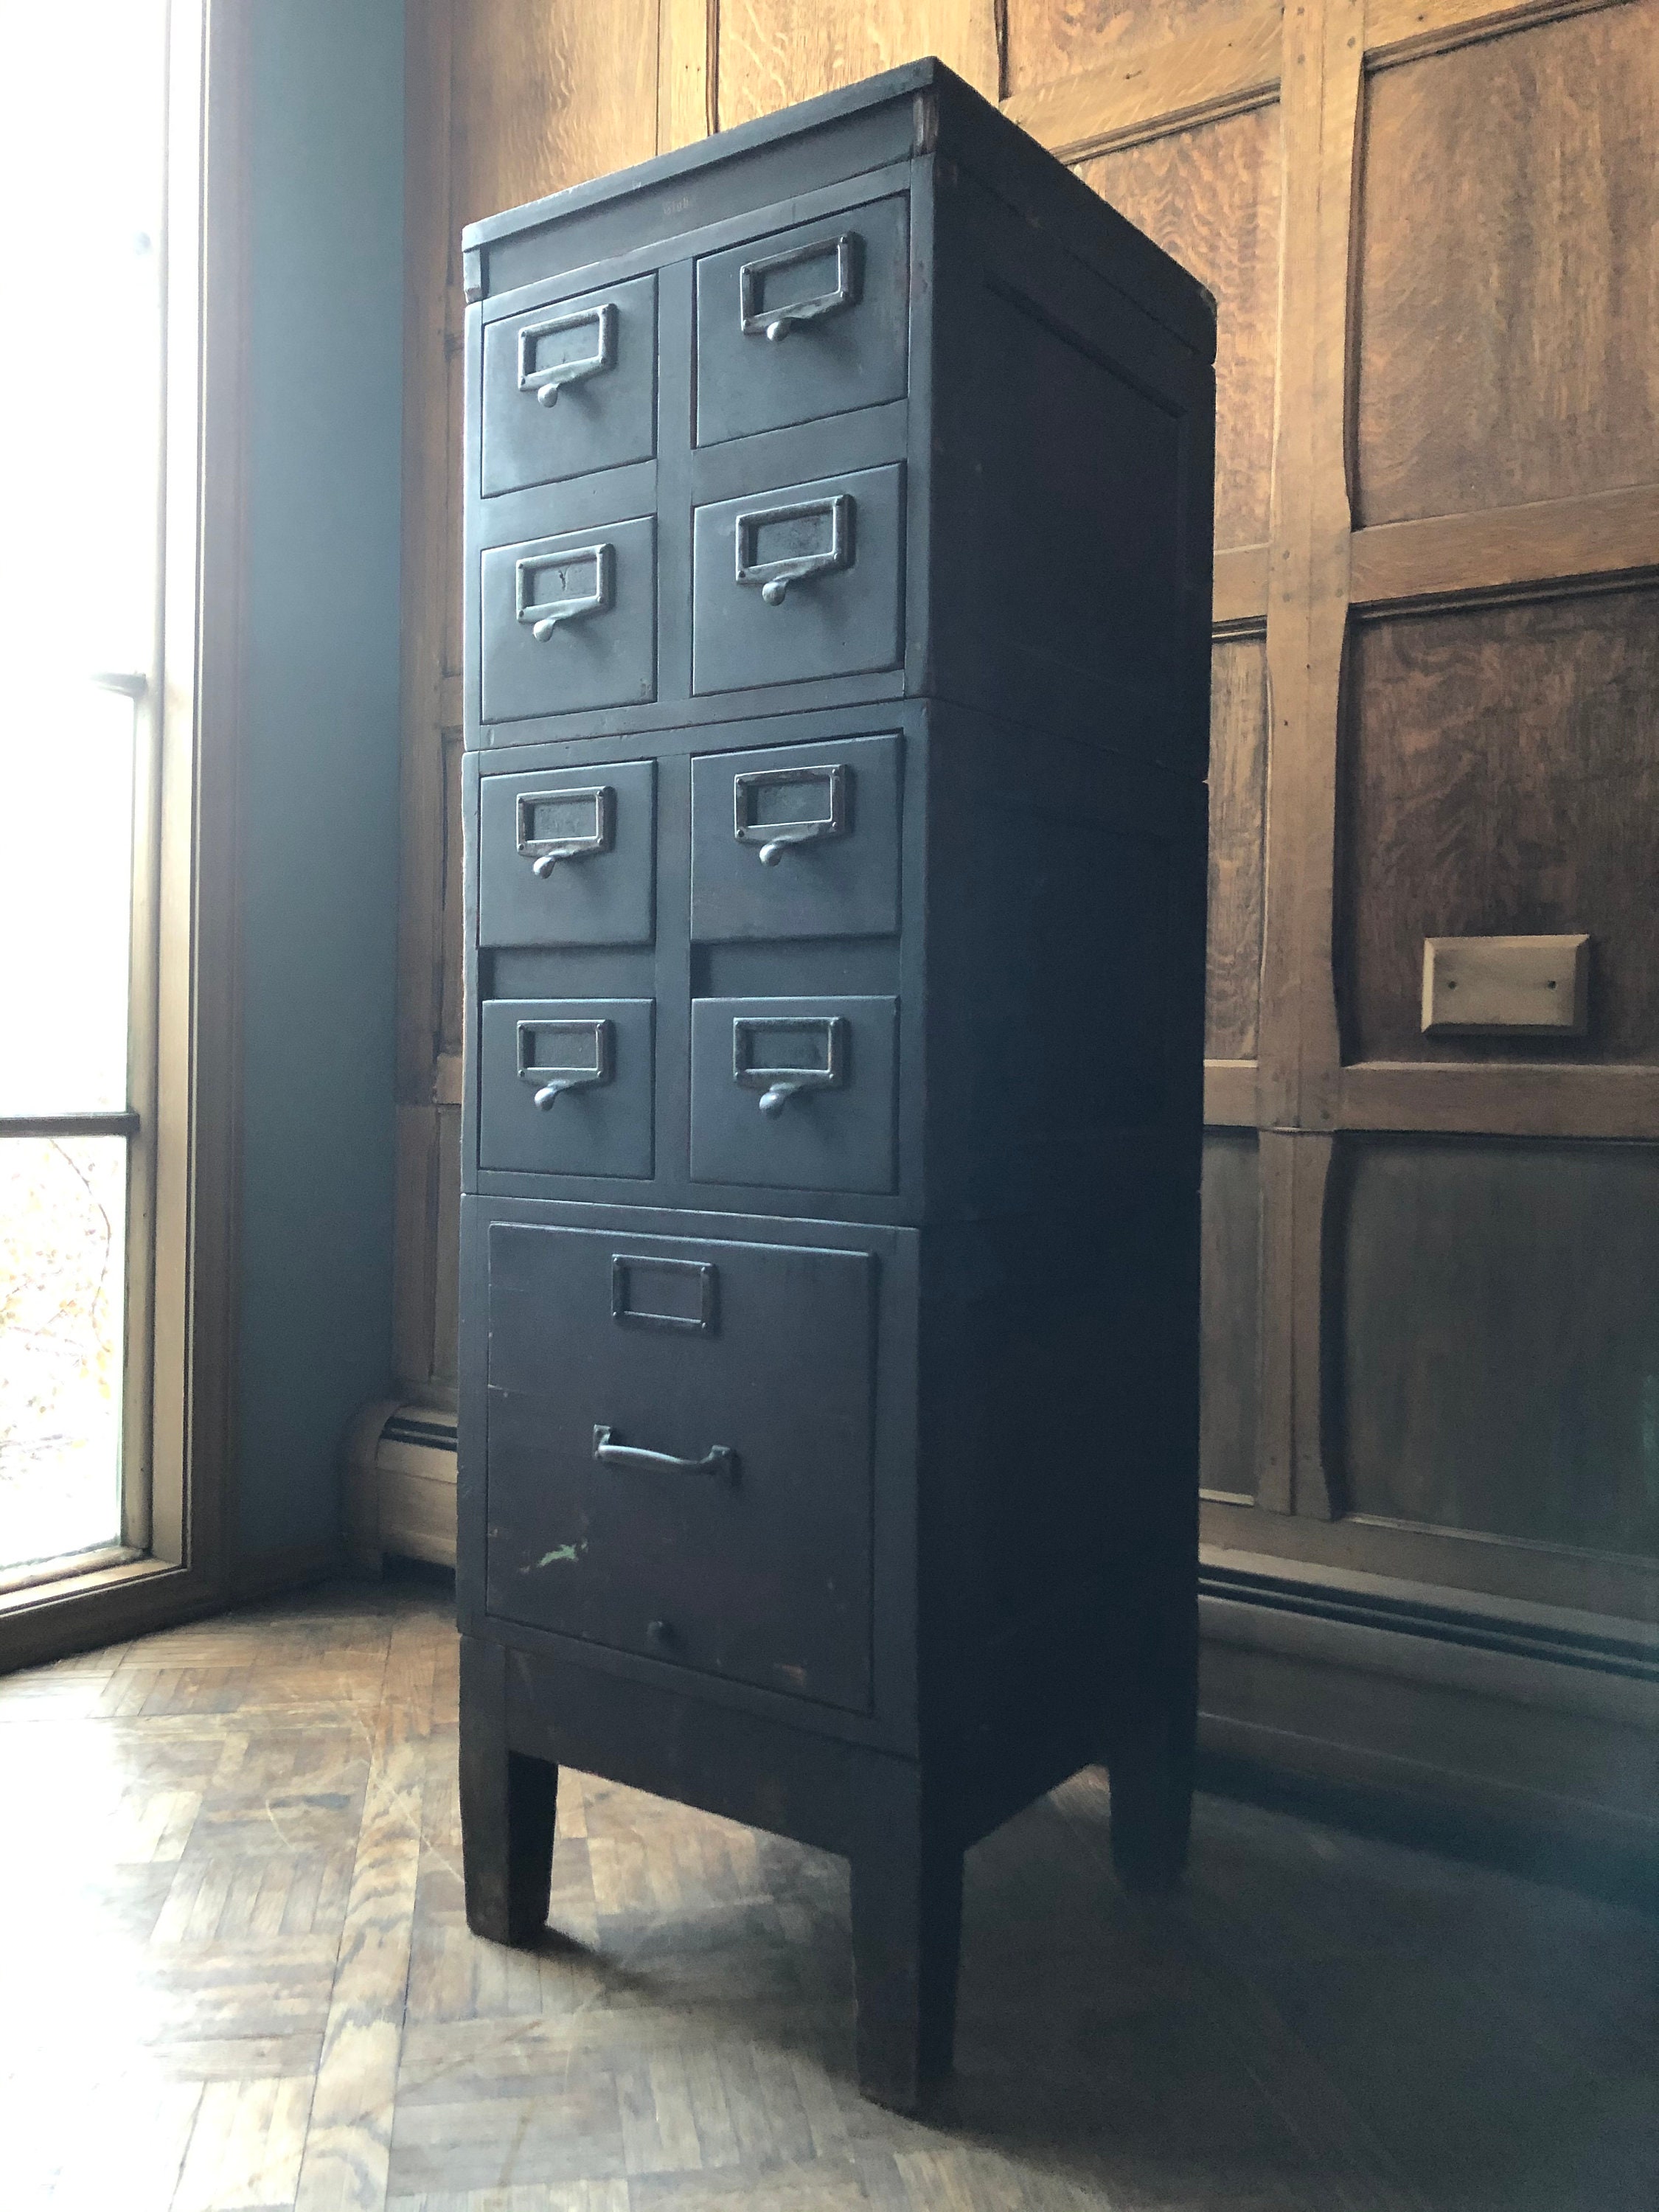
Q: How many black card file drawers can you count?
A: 8